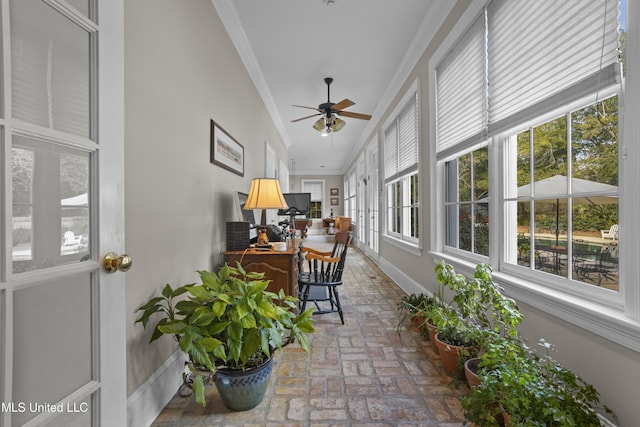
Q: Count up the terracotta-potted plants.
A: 5